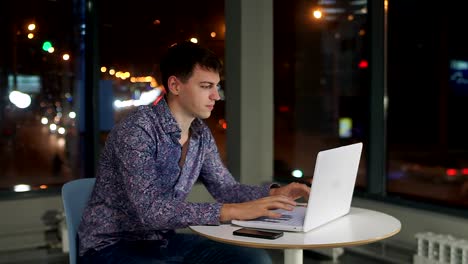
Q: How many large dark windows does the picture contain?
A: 4